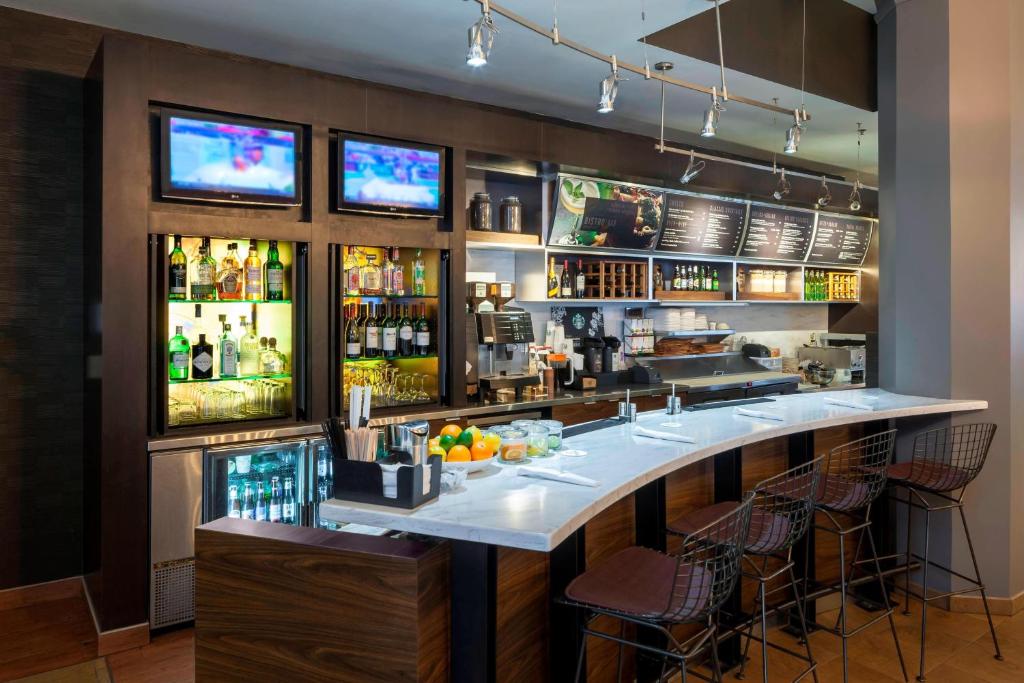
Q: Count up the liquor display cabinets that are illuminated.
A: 2